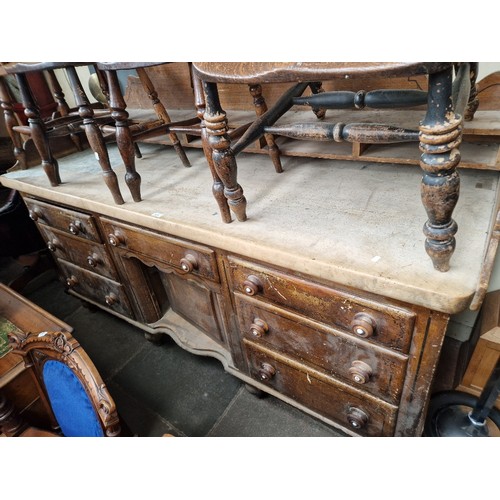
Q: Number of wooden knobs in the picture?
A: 14